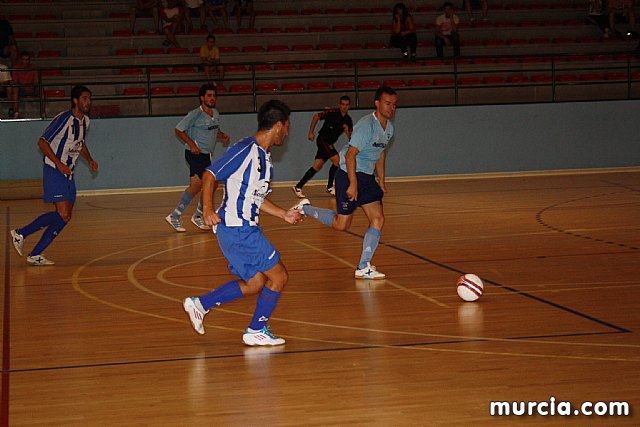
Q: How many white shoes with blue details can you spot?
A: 2